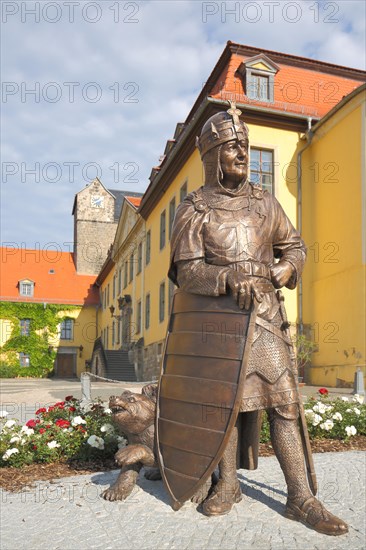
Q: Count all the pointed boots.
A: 2